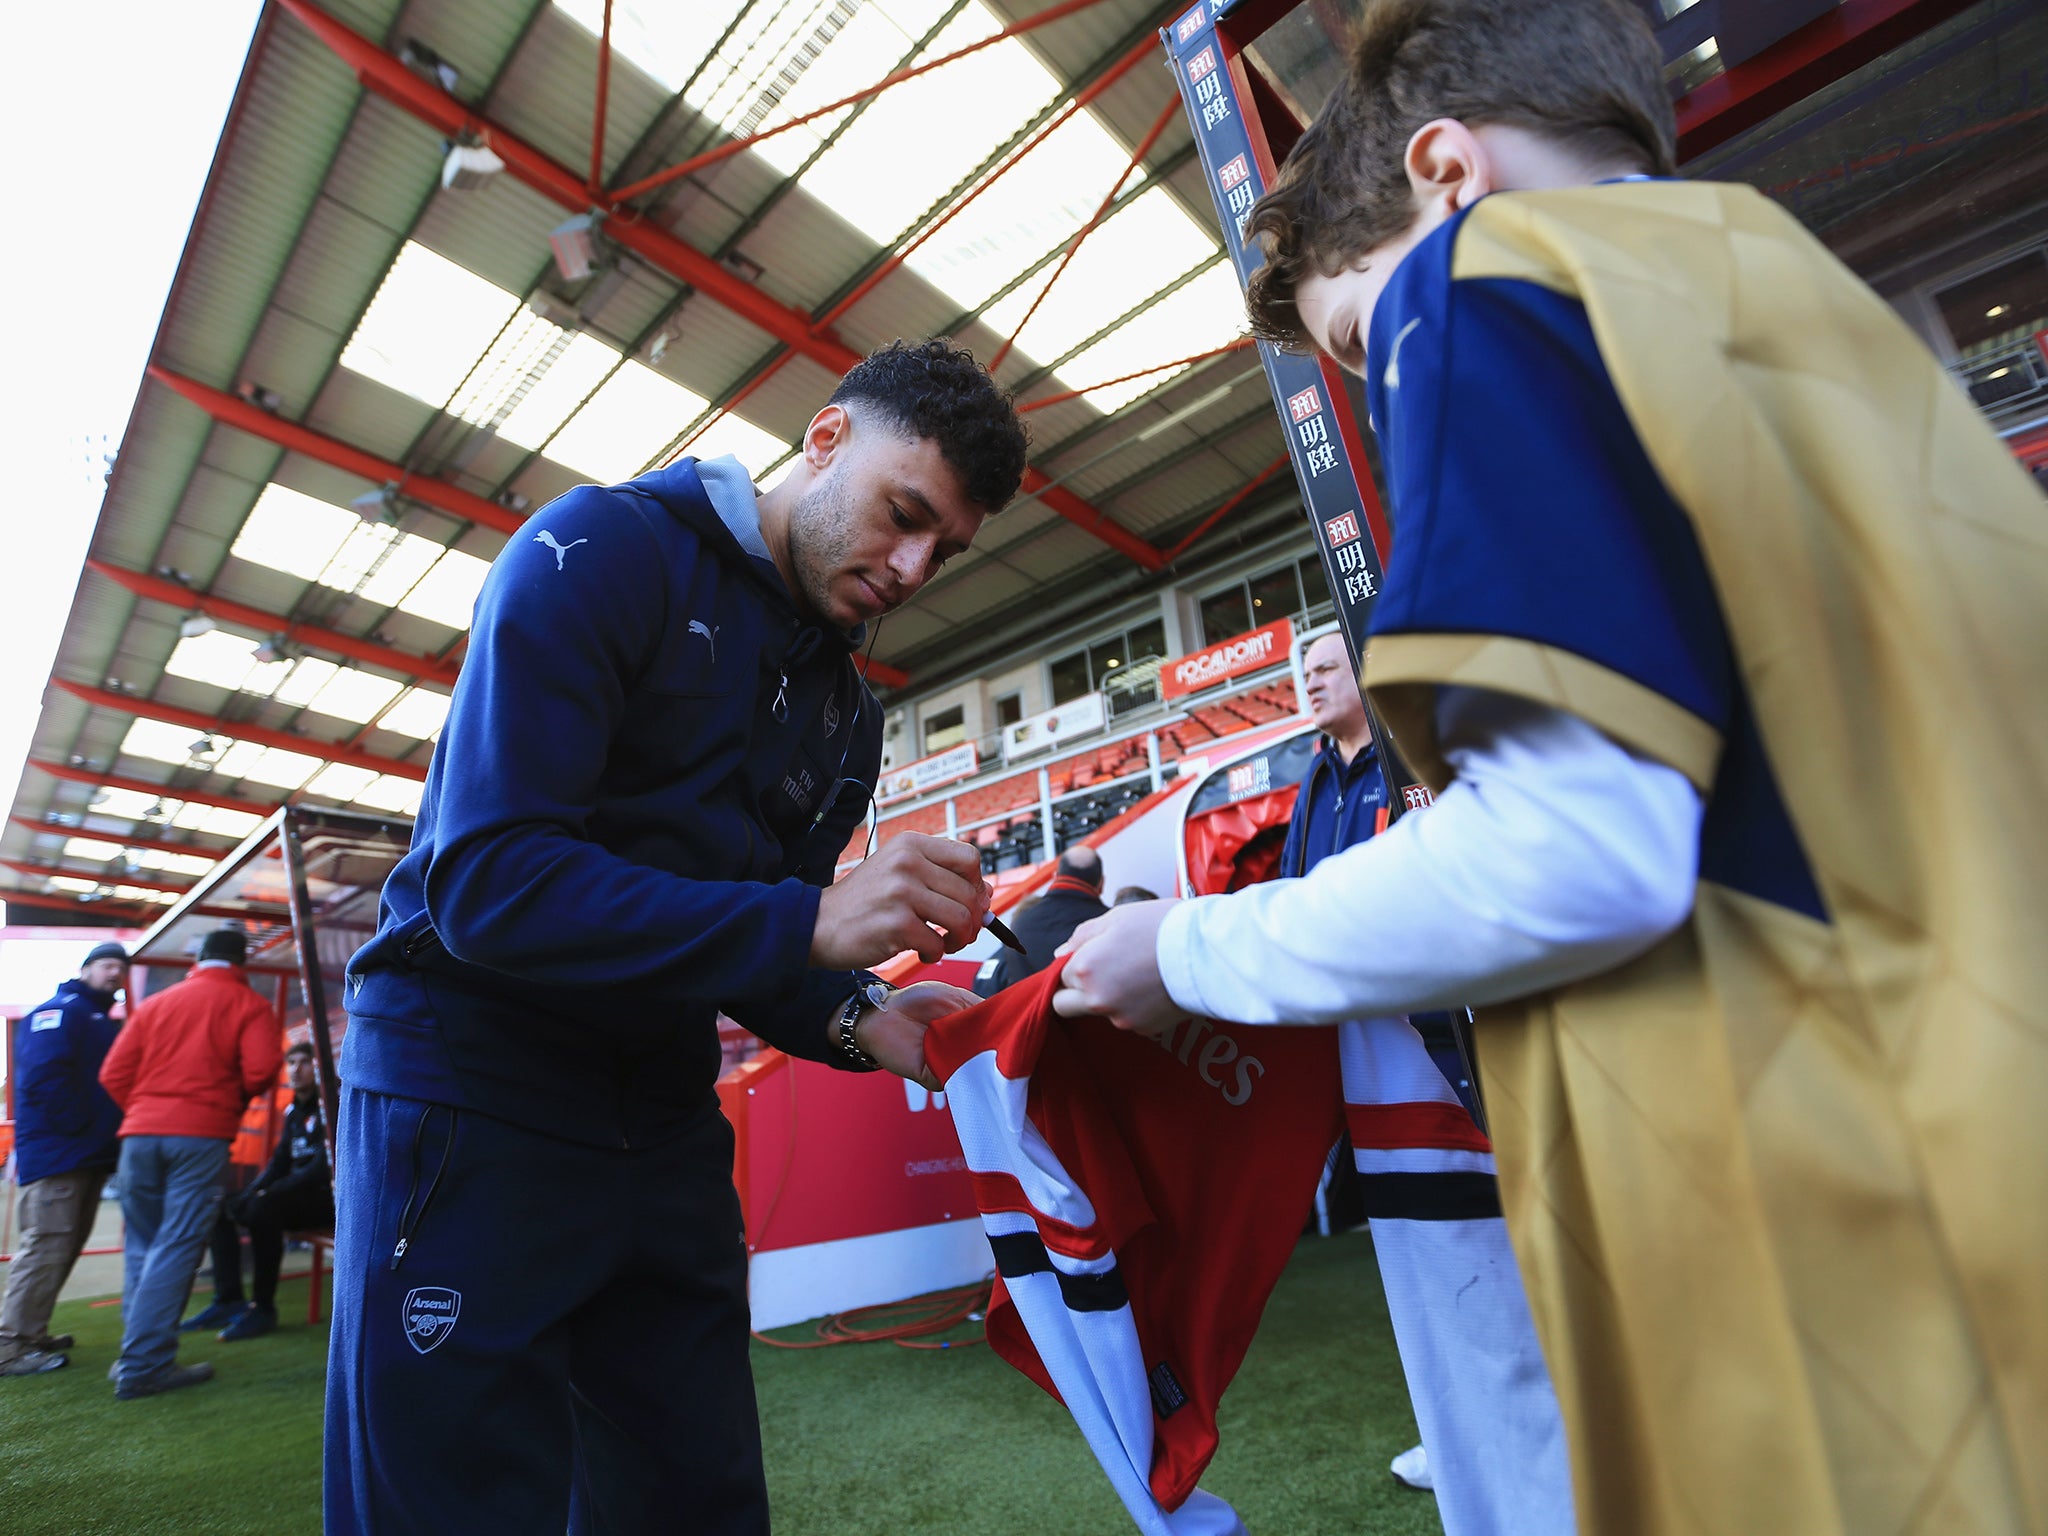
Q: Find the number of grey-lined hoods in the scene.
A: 1